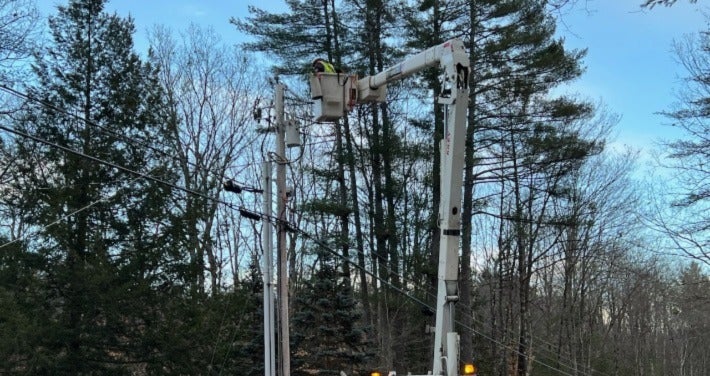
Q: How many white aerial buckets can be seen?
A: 1